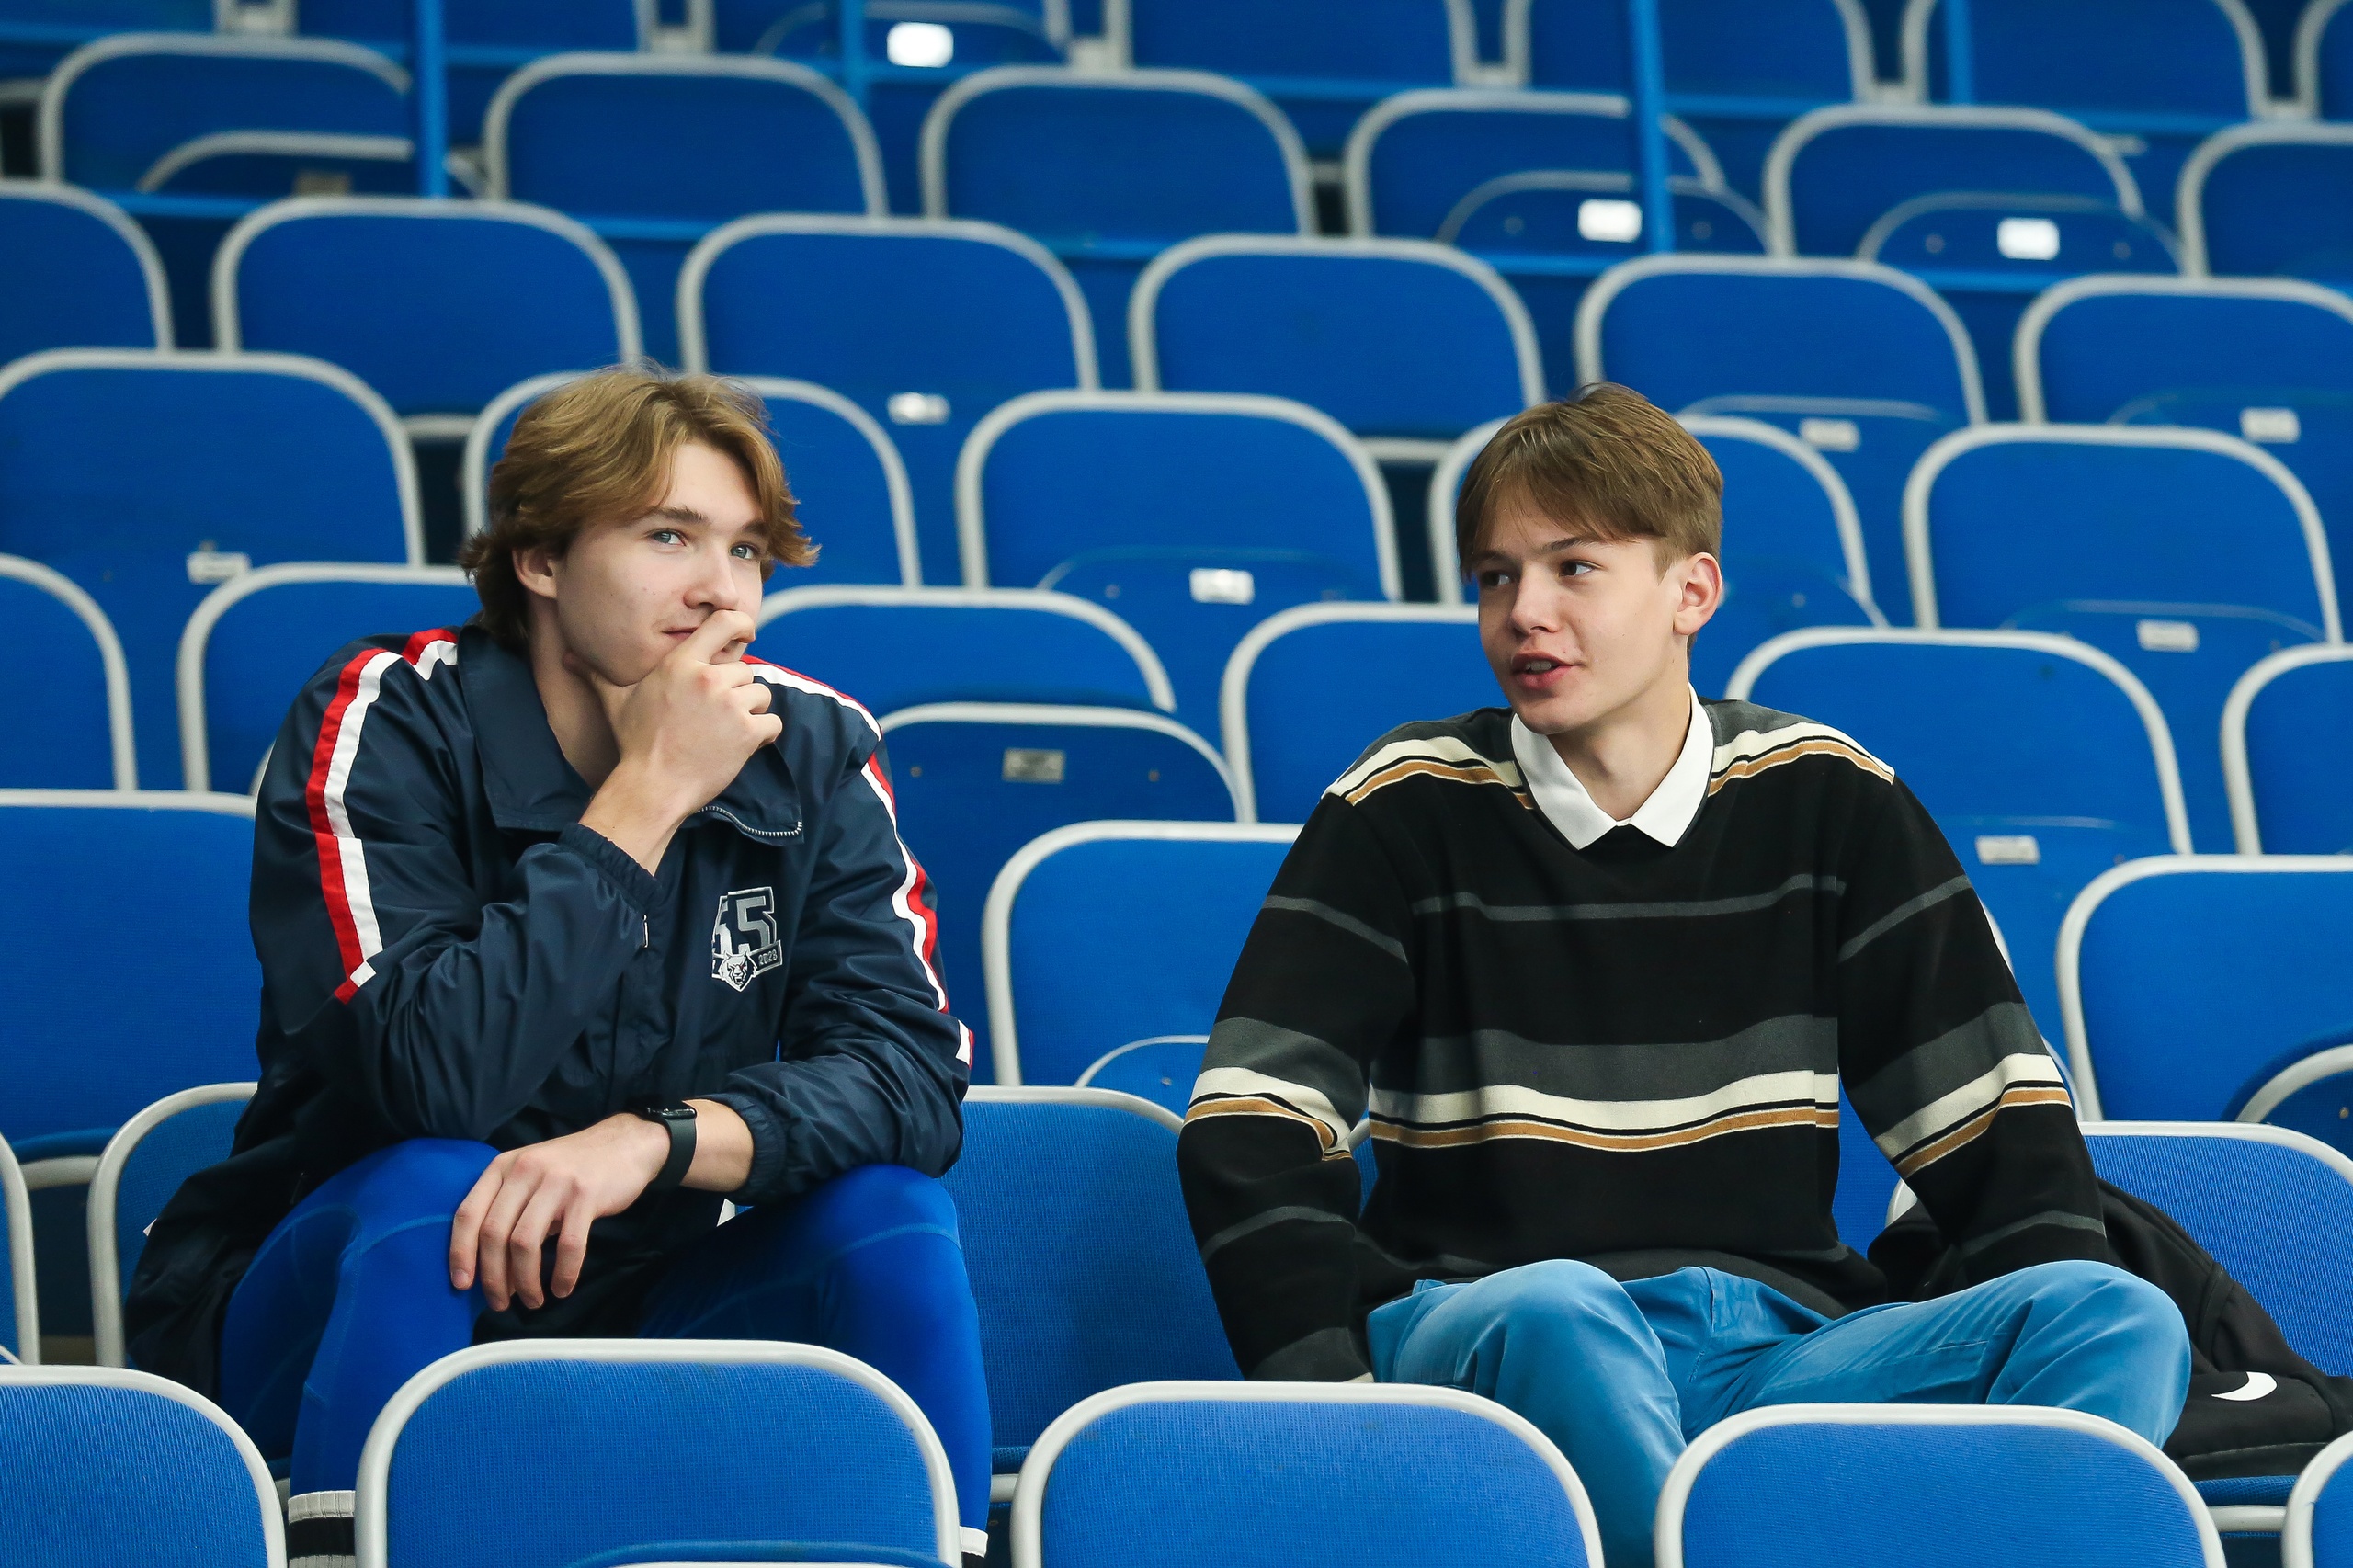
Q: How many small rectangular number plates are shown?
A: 12